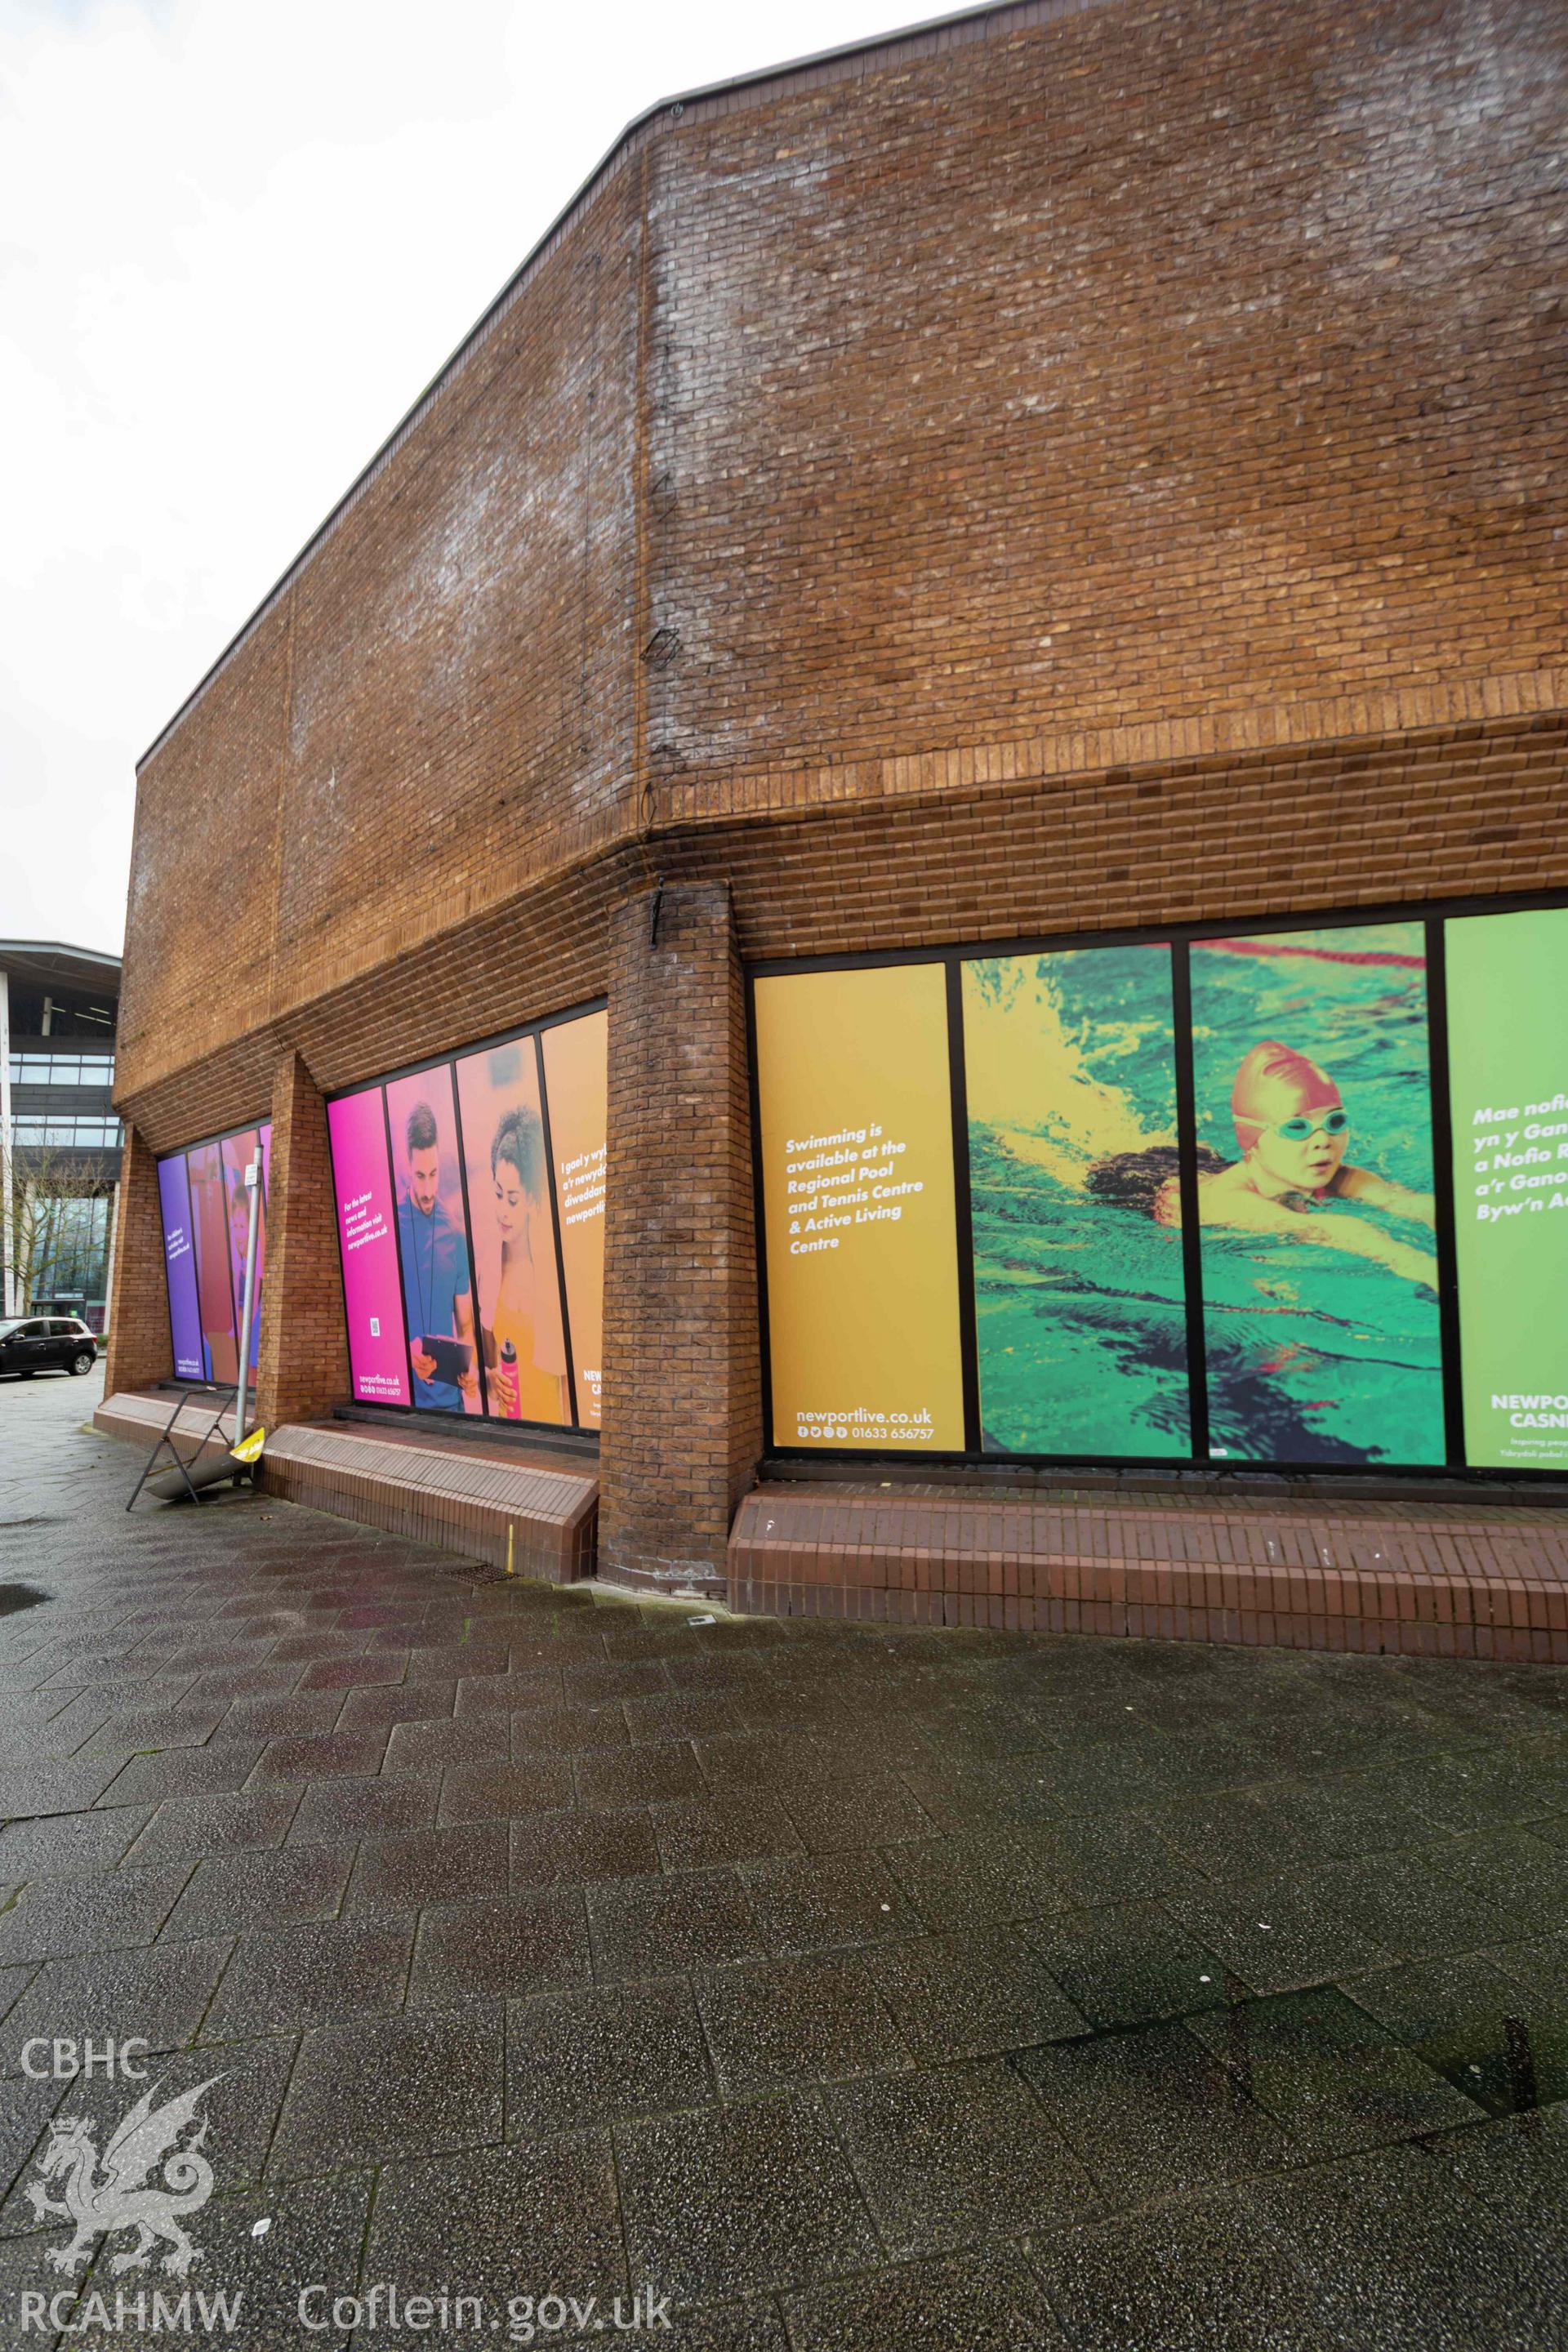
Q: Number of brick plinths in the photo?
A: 3